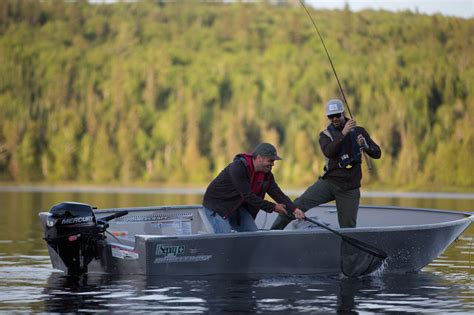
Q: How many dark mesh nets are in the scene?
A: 1